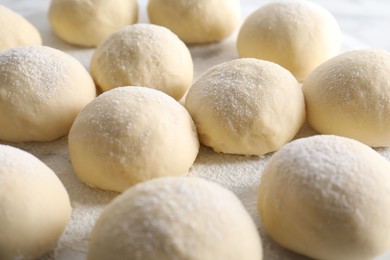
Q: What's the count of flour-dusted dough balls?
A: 12